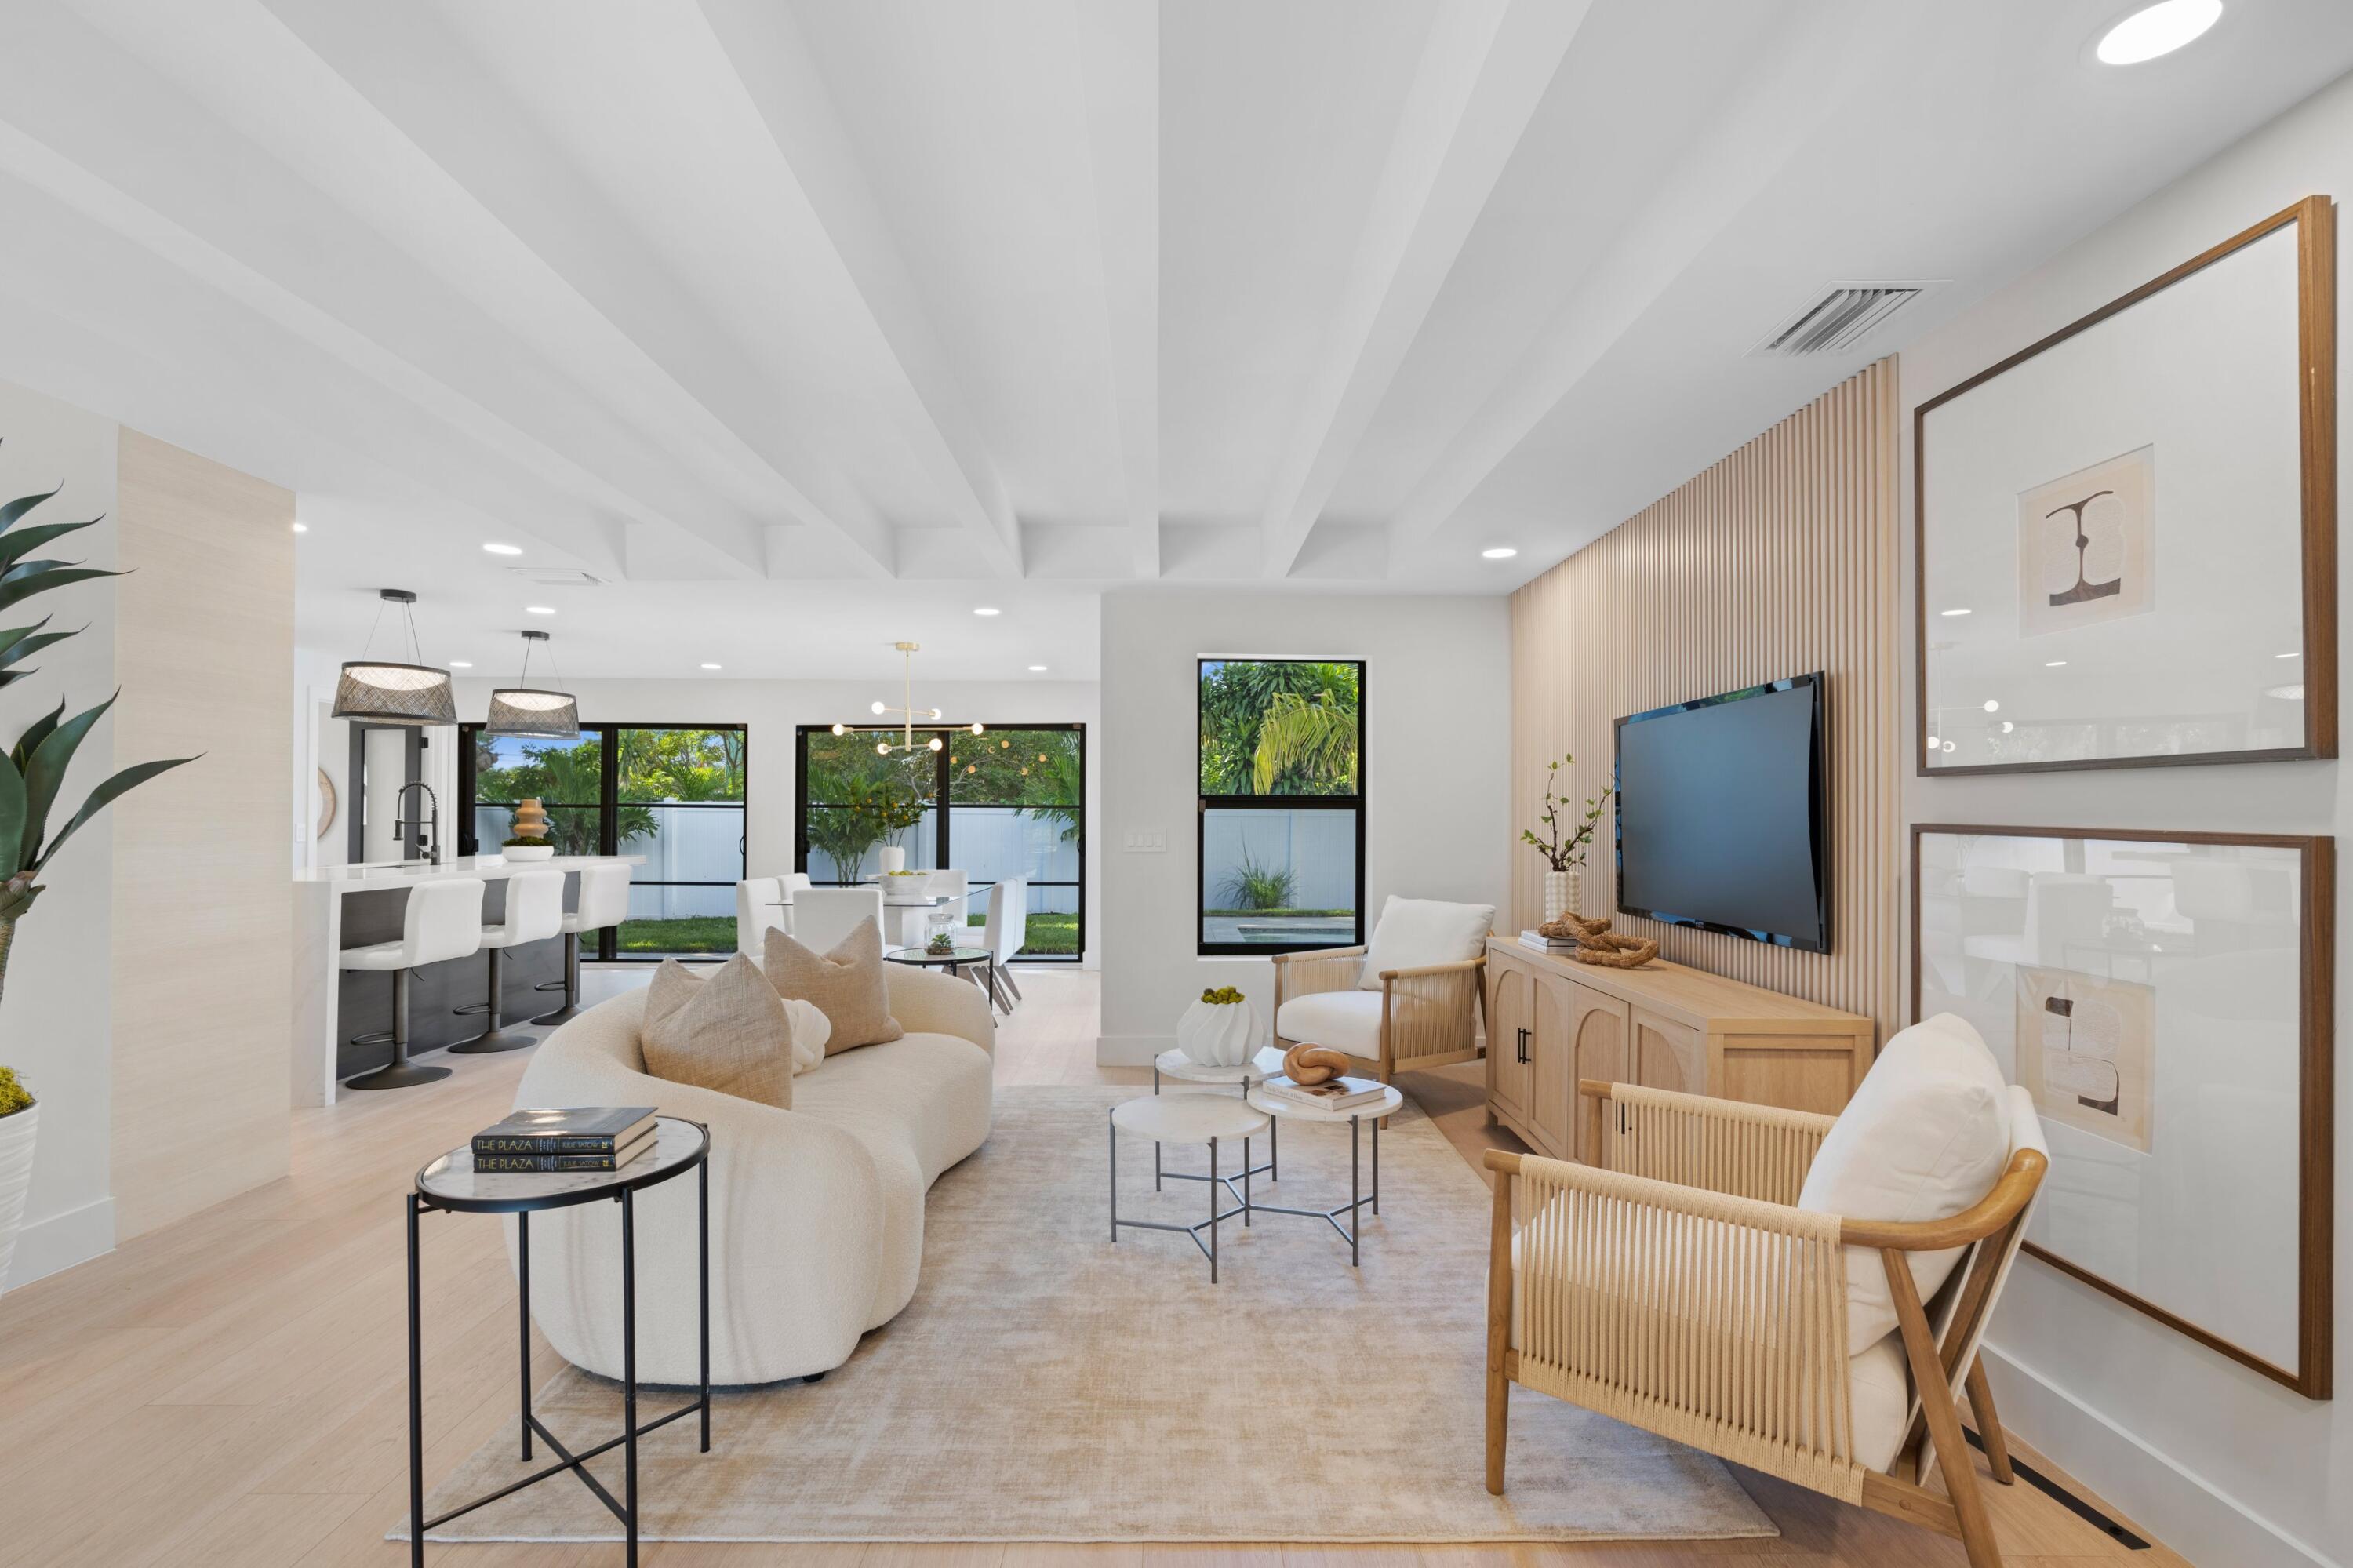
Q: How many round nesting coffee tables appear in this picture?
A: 3